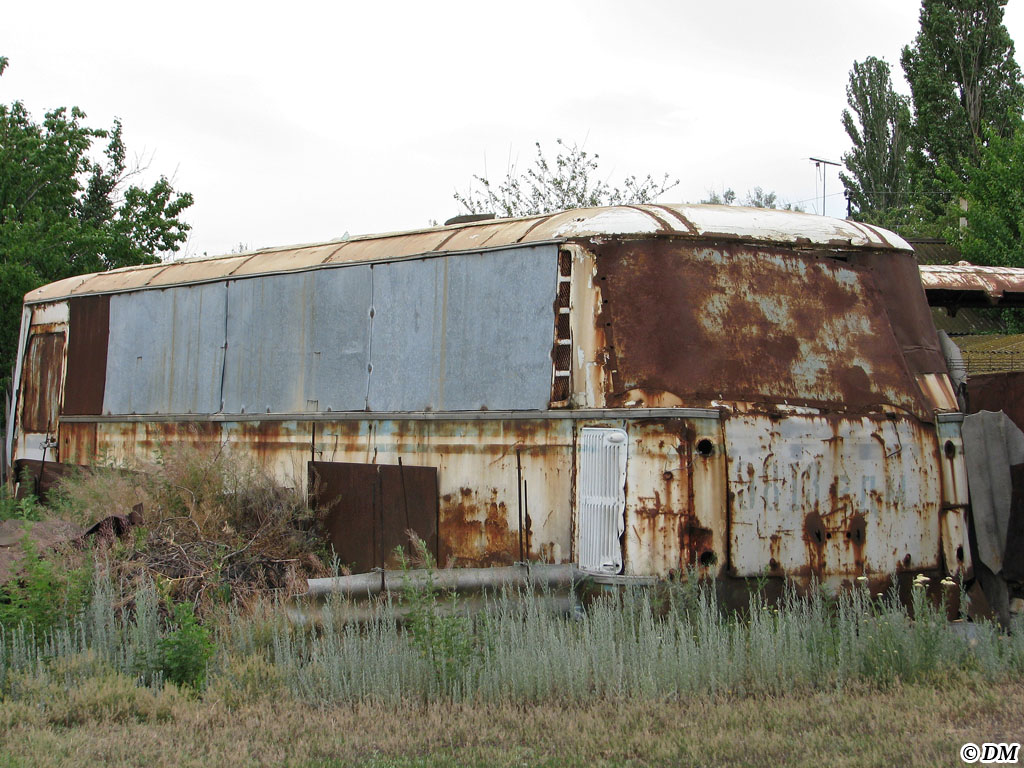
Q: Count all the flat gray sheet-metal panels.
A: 3